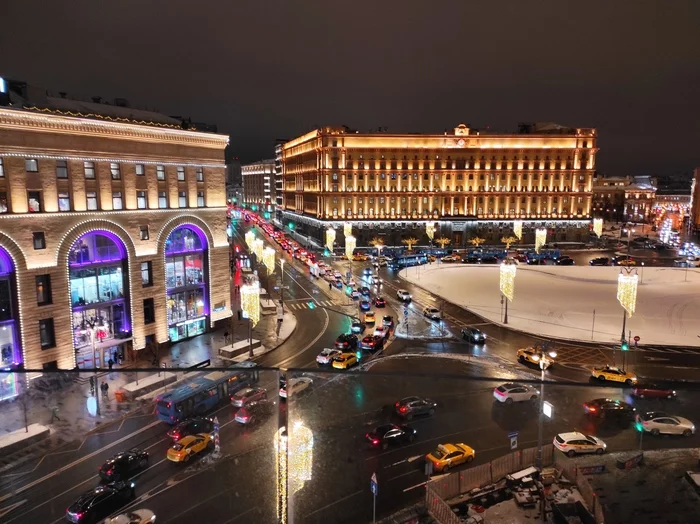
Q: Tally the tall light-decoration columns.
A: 14